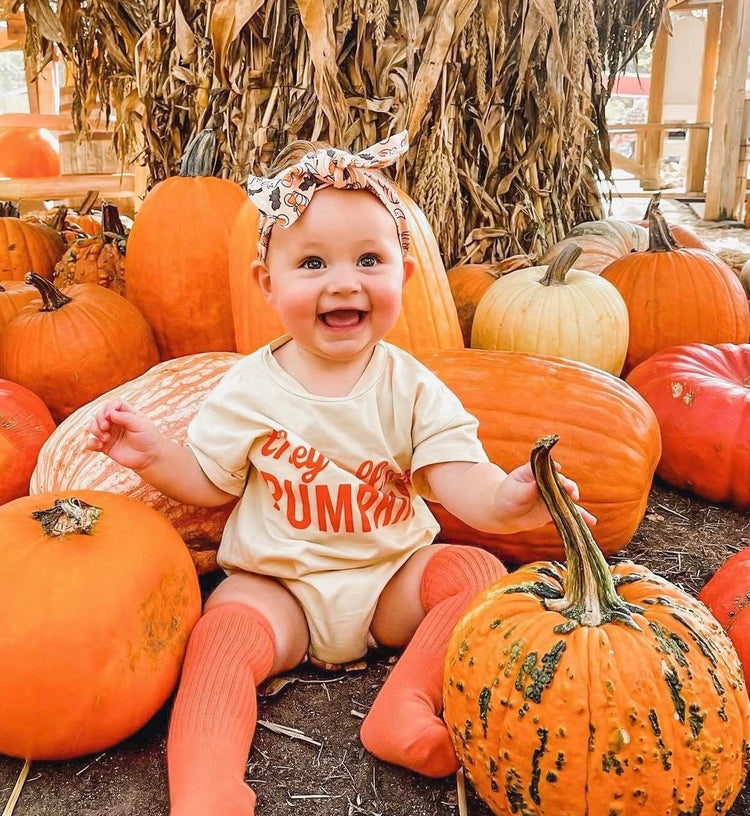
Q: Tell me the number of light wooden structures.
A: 2